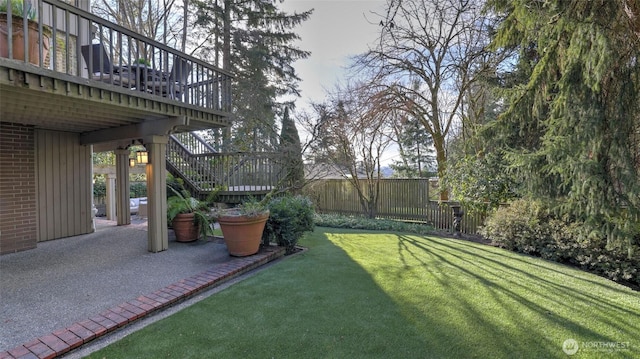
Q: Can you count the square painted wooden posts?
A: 3